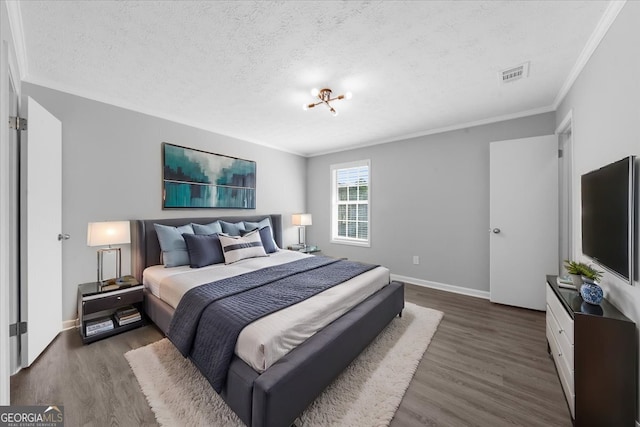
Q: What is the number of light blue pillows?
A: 4